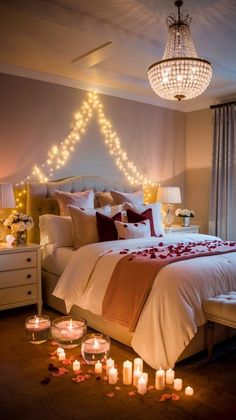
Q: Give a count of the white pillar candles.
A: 15